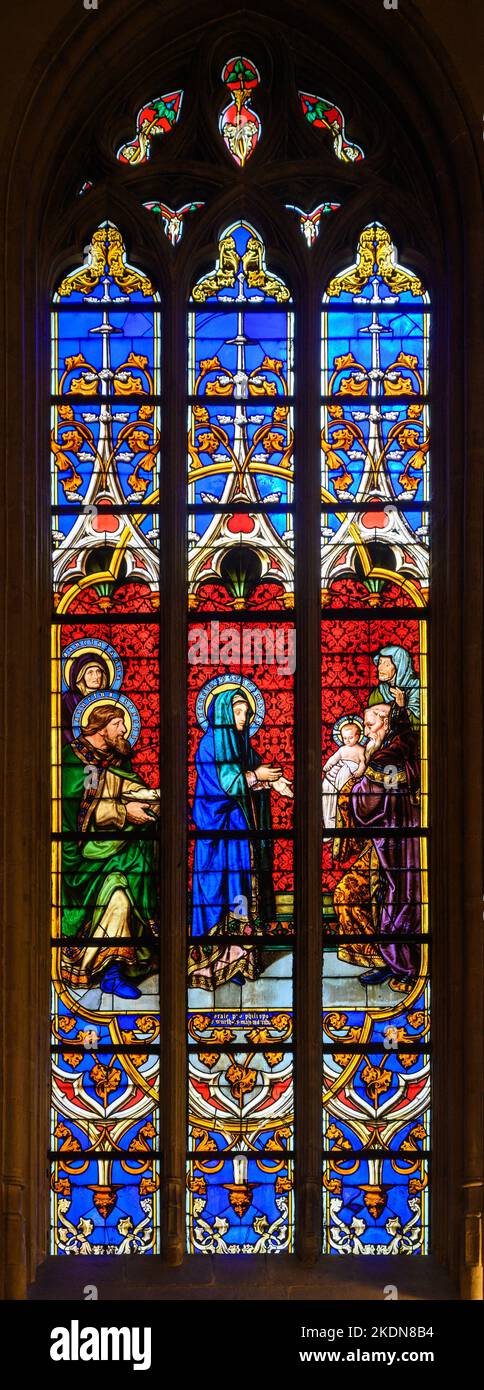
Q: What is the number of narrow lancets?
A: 3